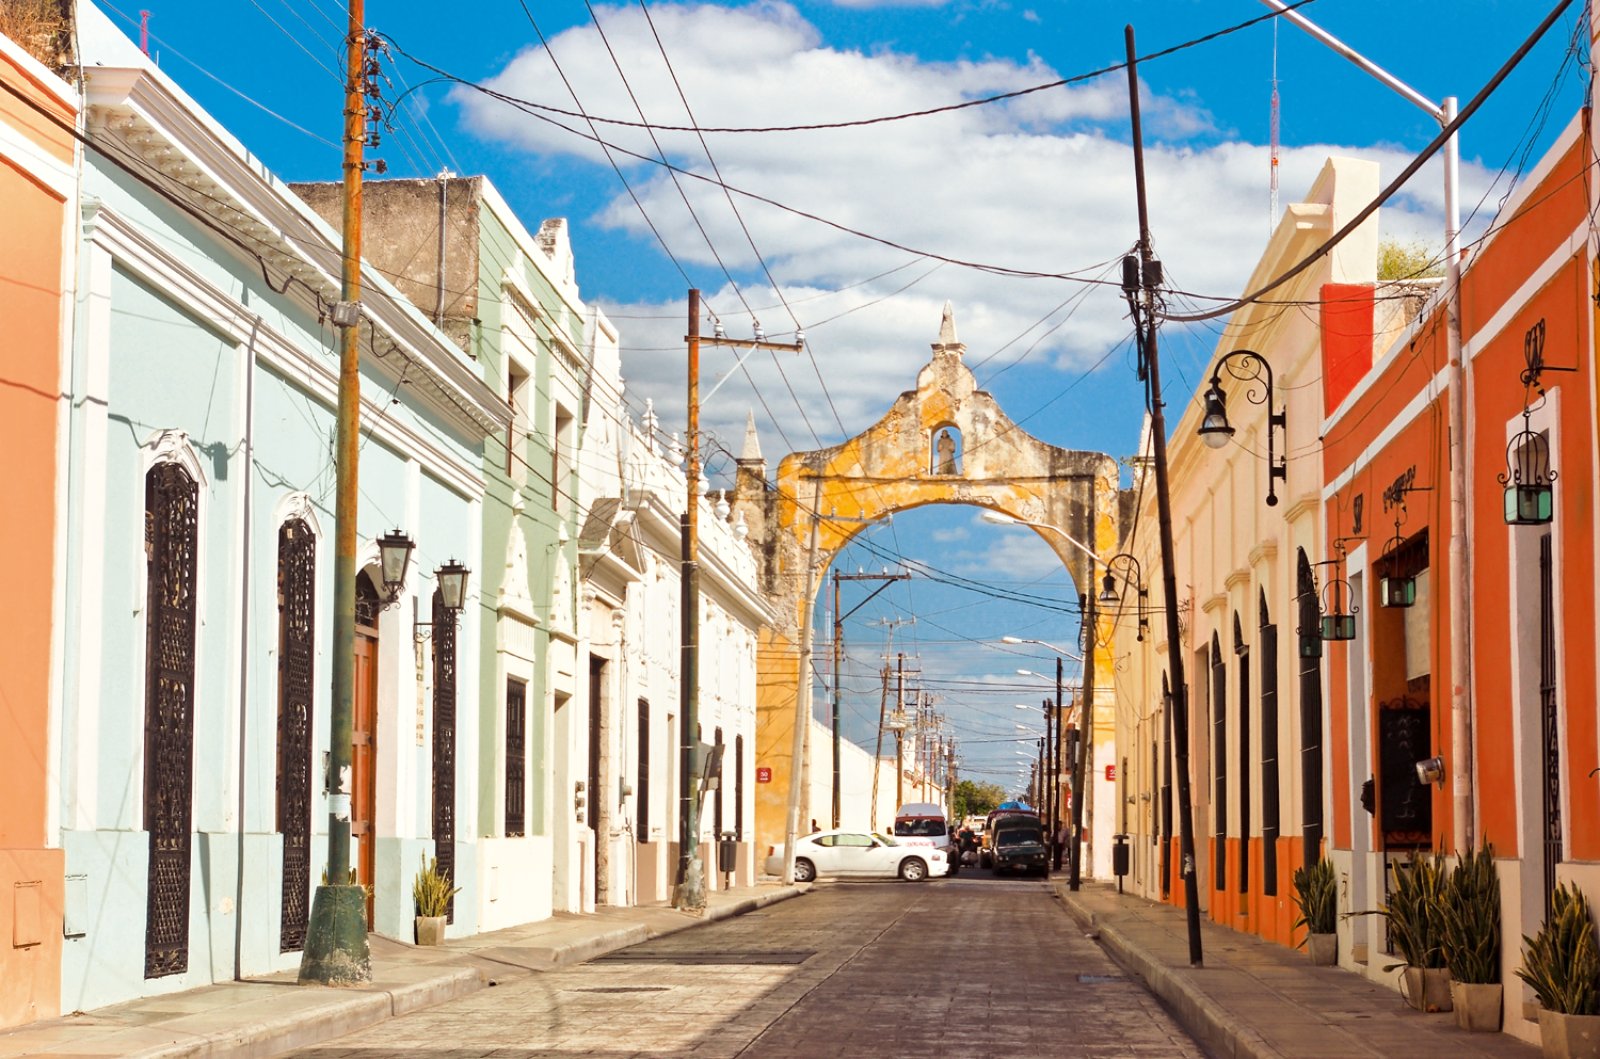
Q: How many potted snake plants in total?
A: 5